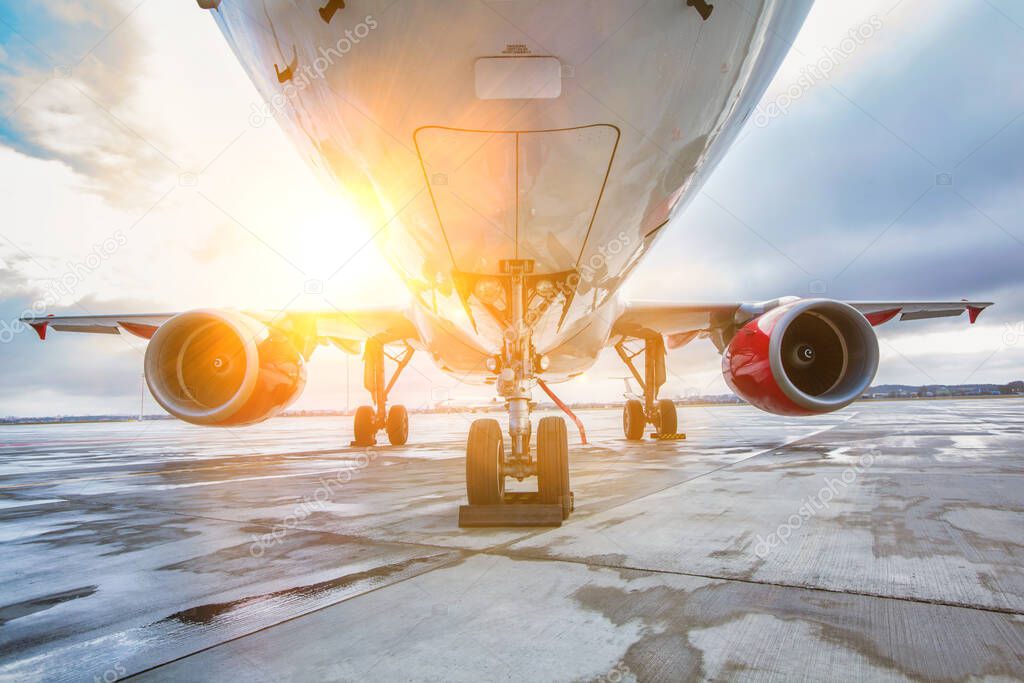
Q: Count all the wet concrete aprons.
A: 1